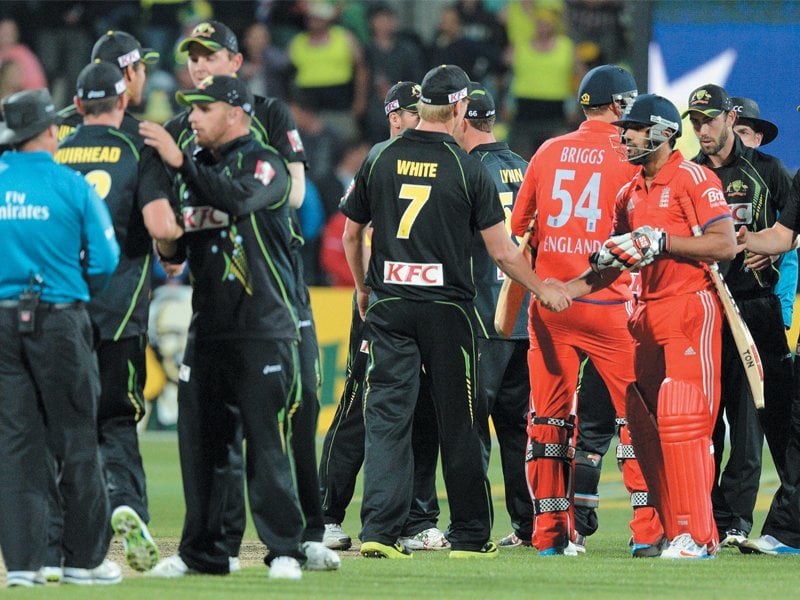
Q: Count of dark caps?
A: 8